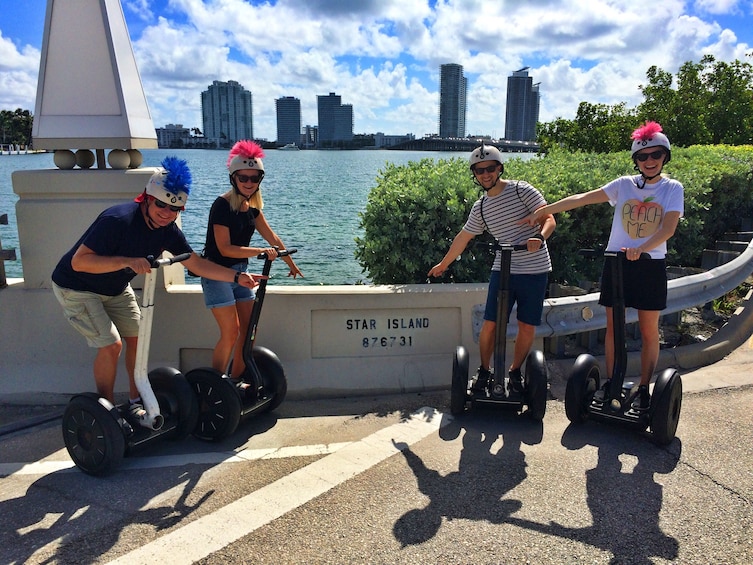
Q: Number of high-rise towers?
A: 5